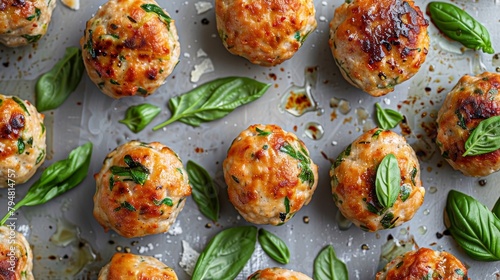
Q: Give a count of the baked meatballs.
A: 13